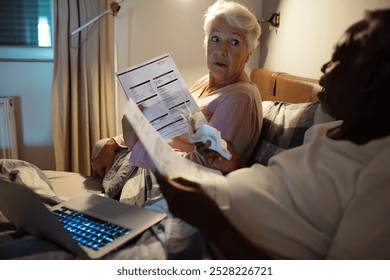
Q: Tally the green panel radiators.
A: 0